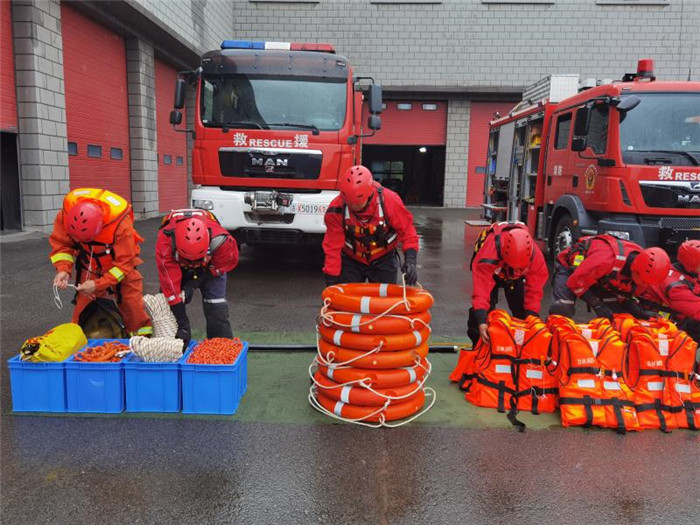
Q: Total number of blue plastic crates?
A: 4